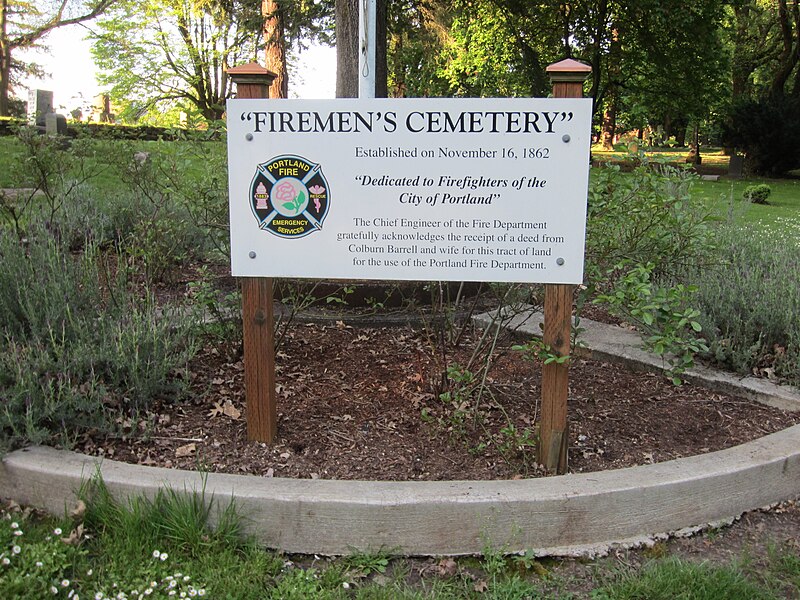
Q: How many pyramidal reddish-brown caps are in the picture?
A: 2